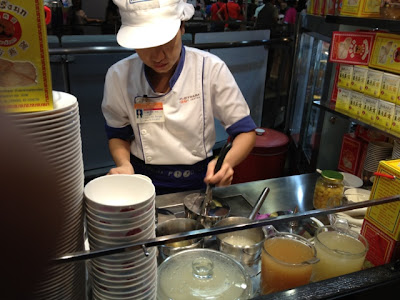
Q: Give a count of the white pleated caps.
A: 1